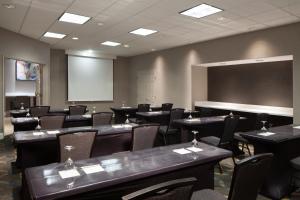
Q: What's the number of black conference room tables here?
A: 8